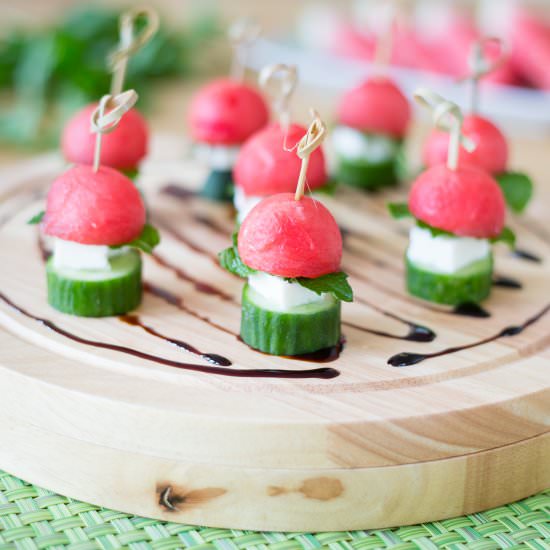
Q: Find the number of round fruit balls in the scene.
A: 8